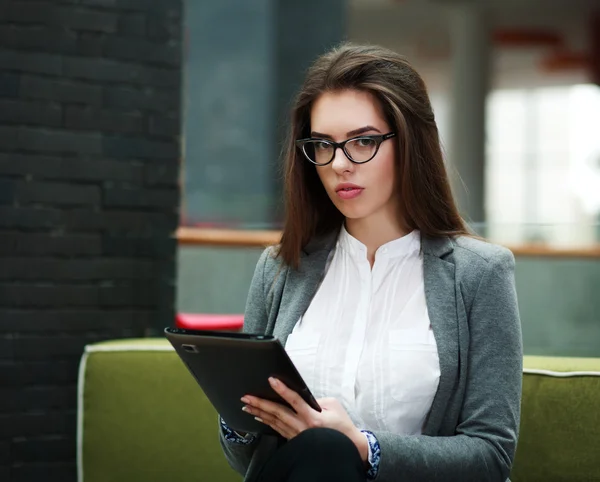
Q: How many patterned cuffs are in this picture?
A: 2